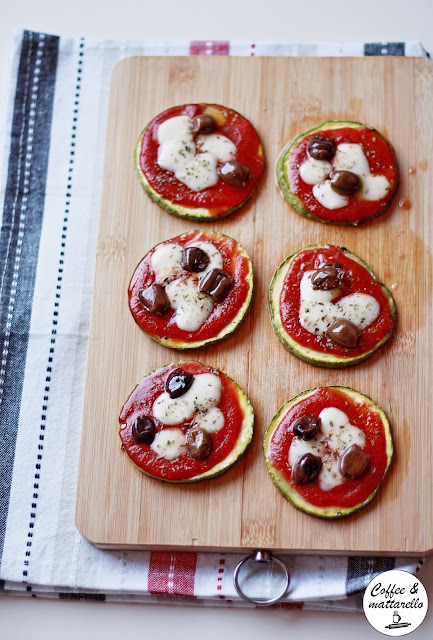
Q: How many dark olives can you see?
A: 15